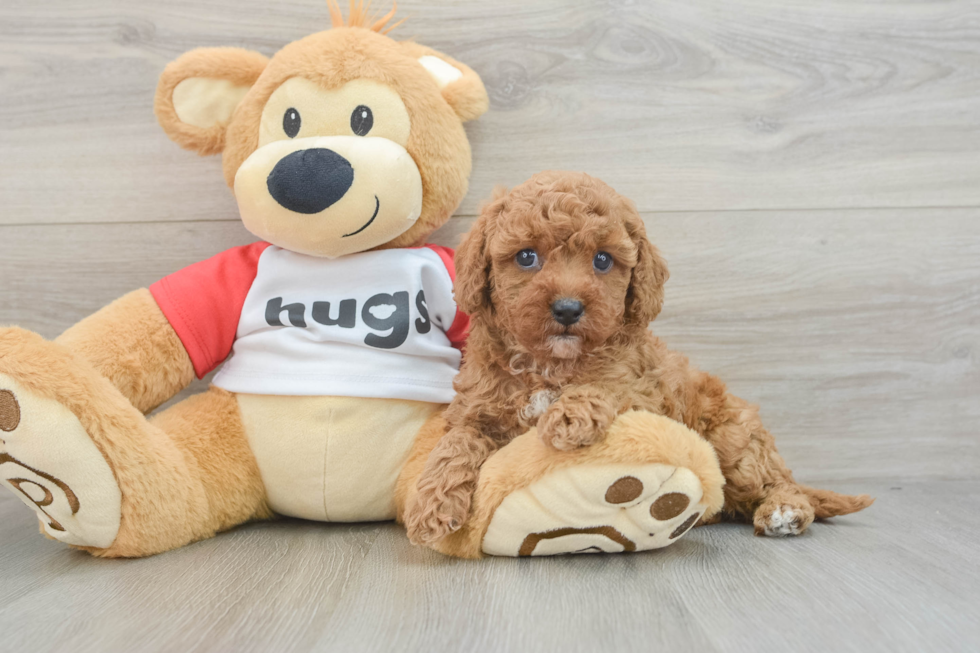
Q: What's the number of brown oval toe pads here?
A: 4